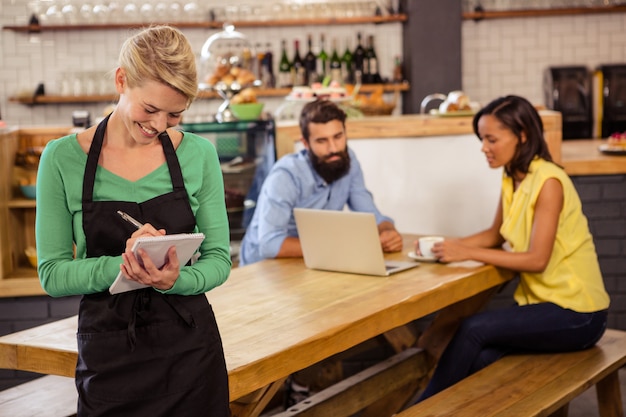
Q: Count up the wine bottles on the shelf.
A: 8